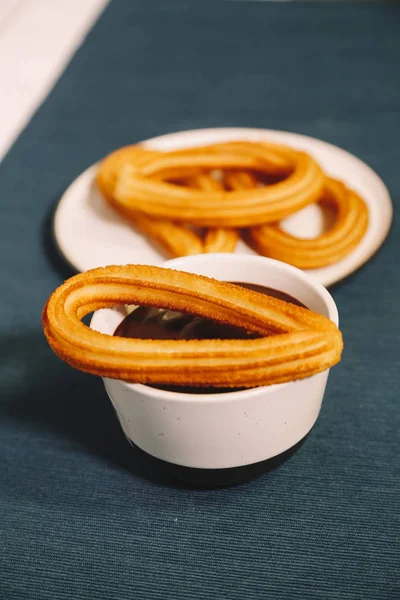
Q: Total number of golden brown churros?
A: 4